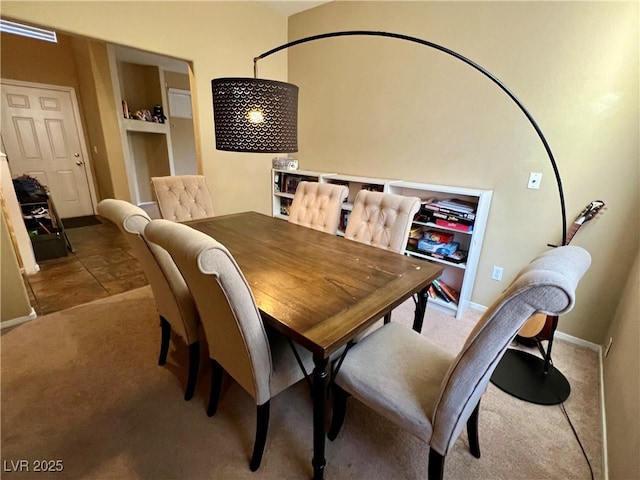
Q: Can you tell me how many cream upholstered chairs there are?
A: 6